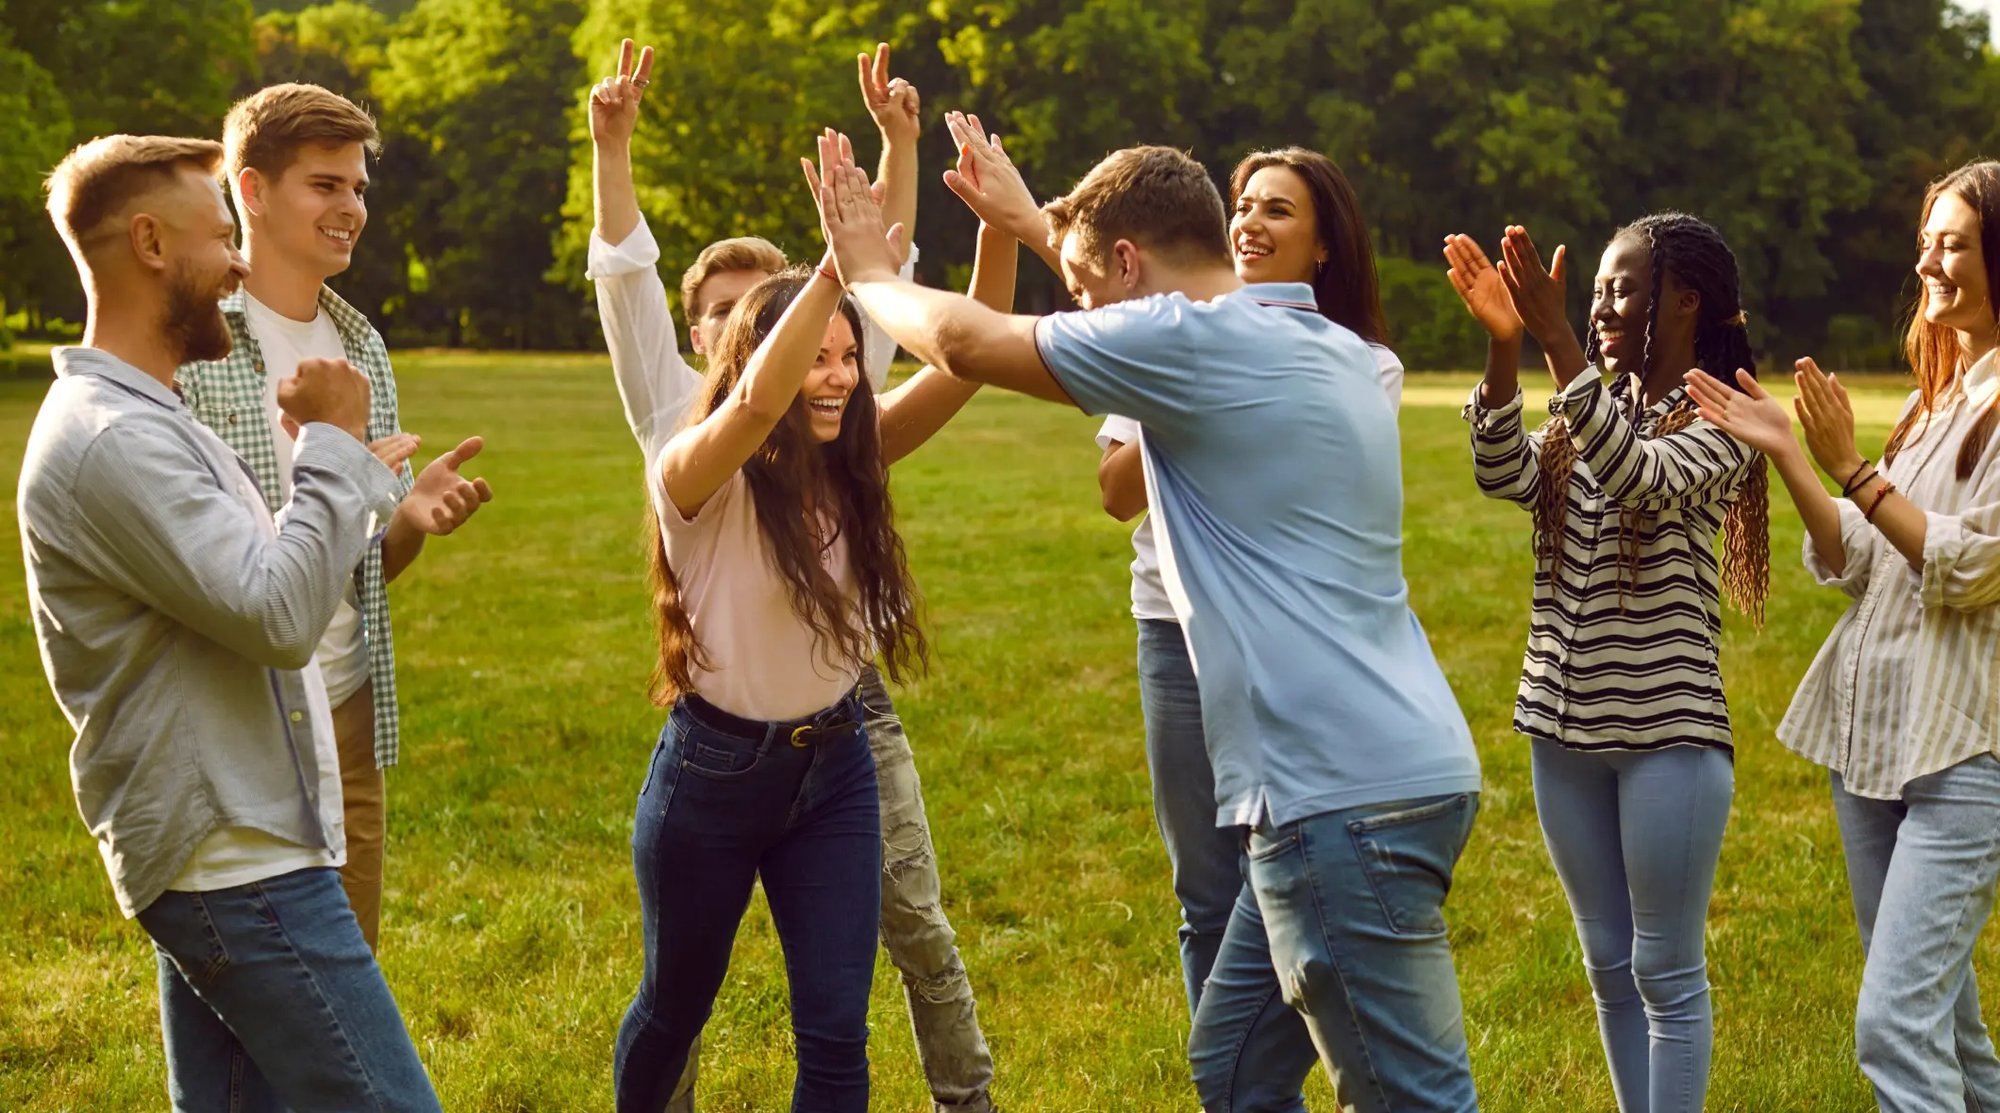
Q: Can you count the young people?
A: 8